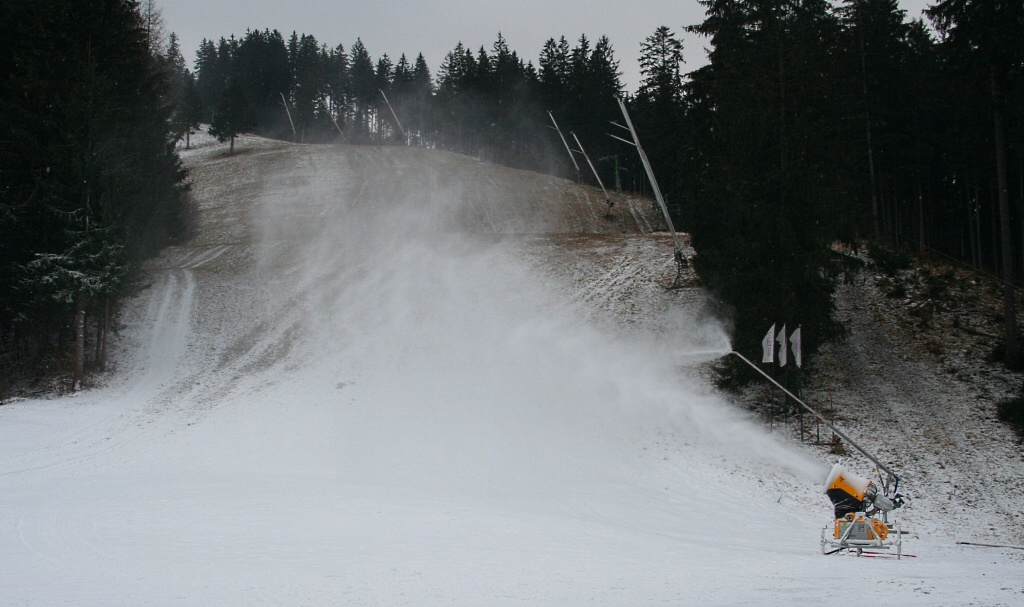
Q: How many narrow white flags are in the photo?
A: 3